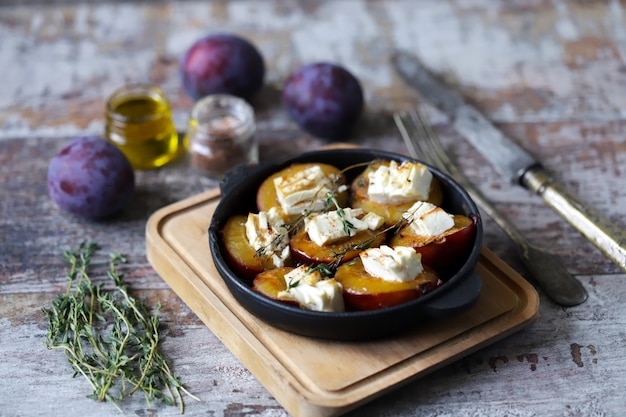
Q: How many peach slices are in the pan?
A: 7